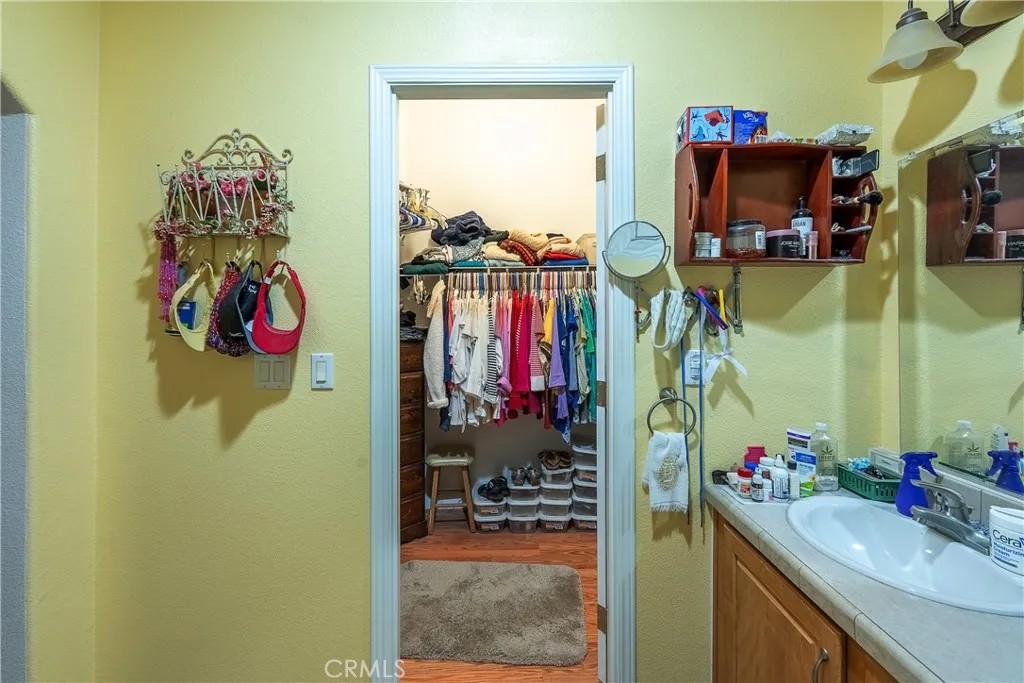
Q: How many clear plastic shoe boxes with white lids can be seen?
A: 14